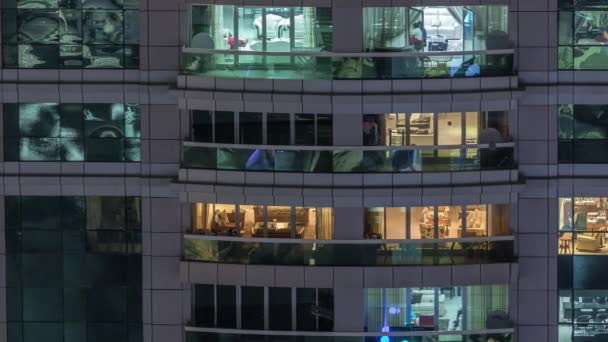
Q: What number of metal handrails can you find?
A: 4